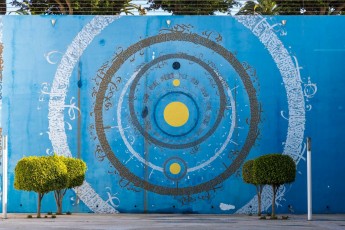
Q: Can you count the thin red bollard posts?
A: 0